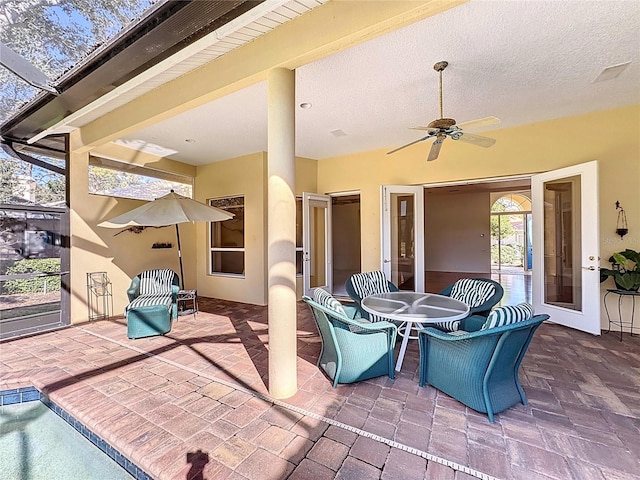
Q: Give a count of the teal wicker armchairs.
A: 5